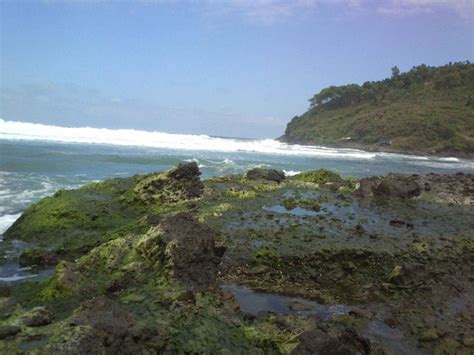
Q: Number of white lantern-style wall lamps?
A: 0